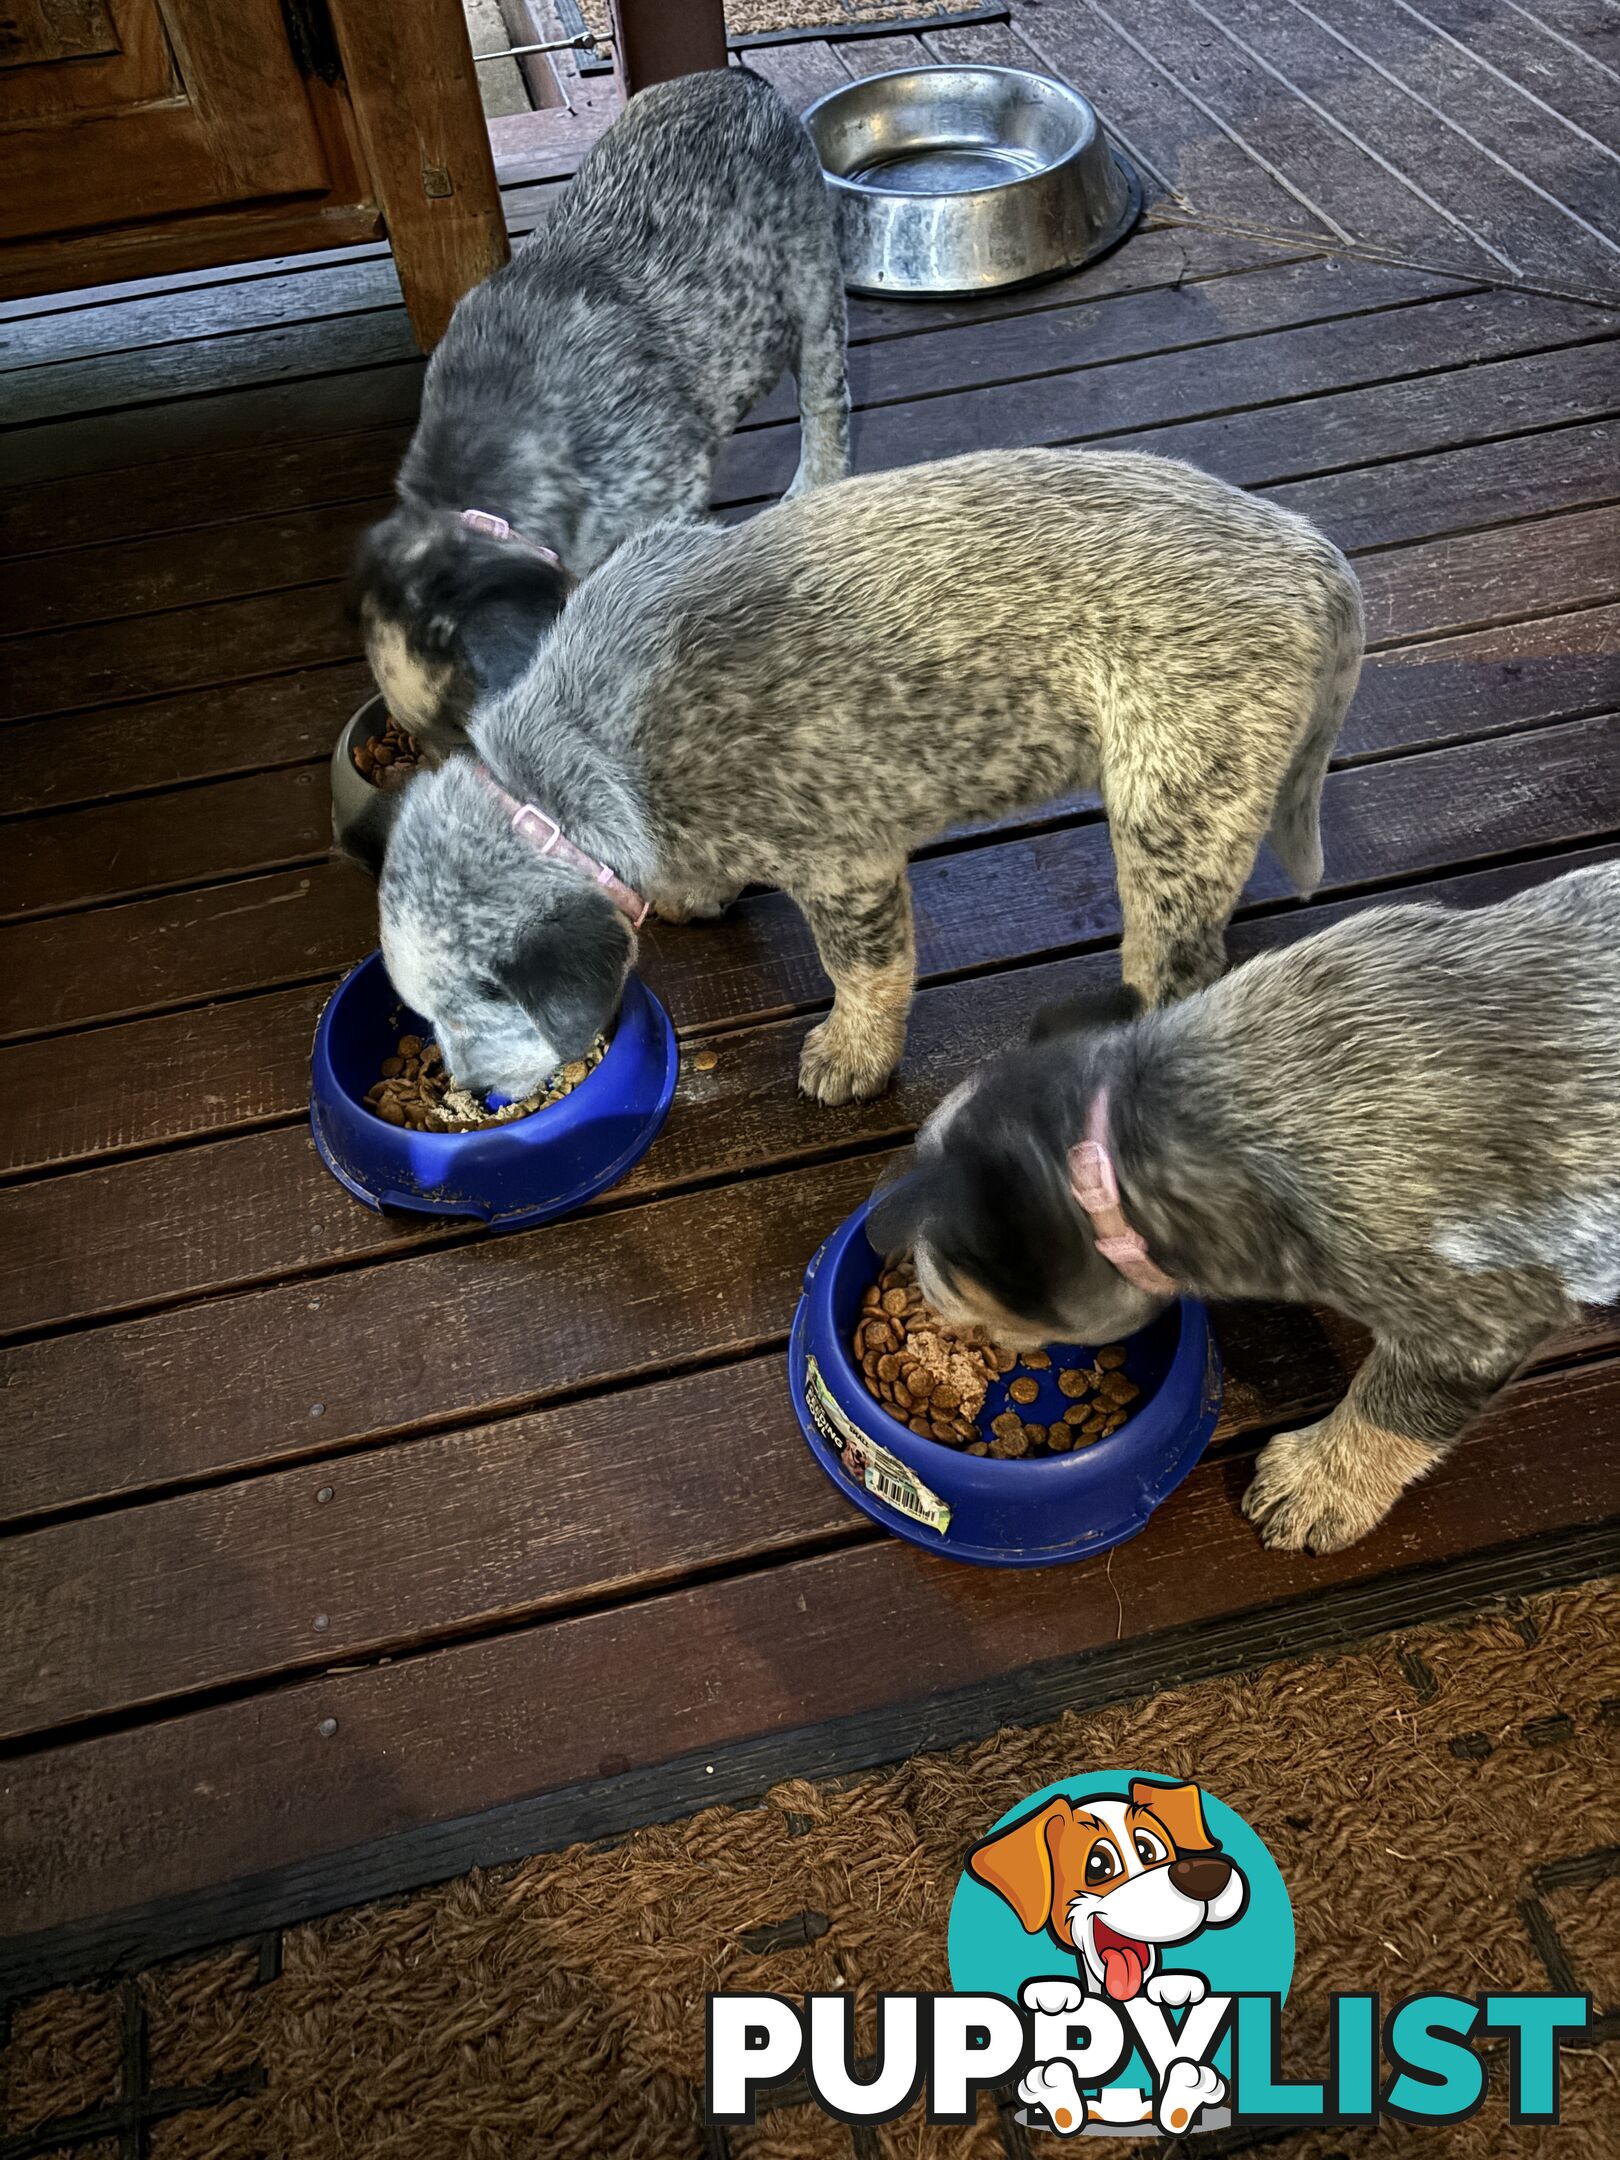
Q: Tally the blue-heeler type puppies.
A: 3